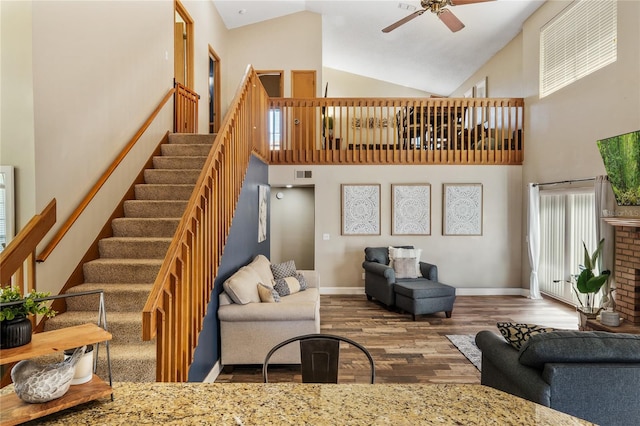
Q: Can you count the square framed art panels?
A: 3